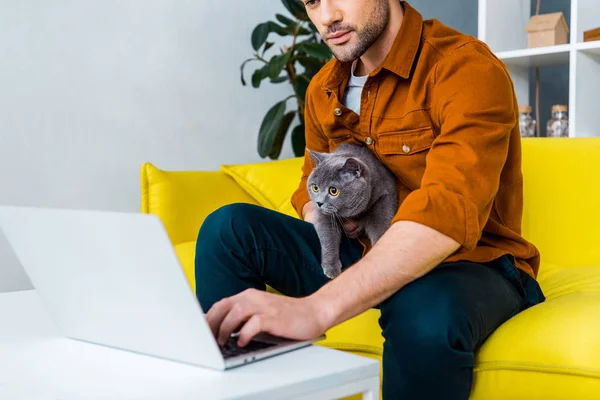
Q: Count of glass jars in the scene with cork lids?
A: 2